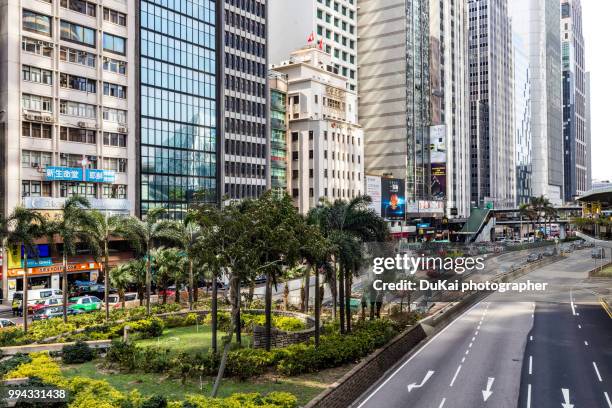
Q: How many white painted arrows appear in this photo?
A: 3